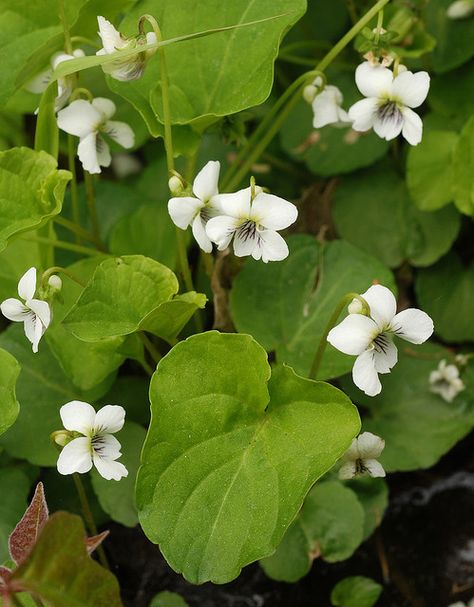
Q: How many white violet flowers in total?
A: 12